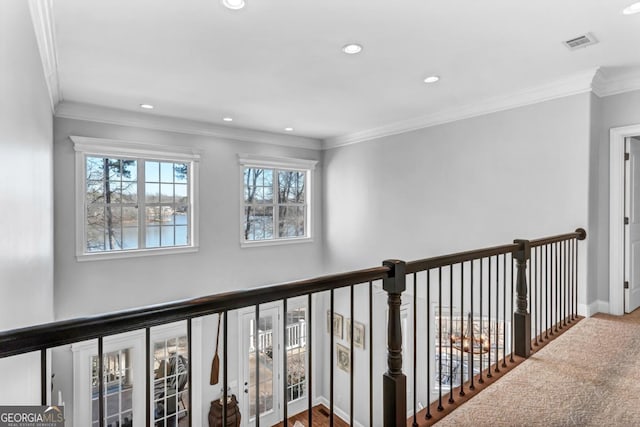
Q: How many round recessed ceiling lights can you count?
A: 7